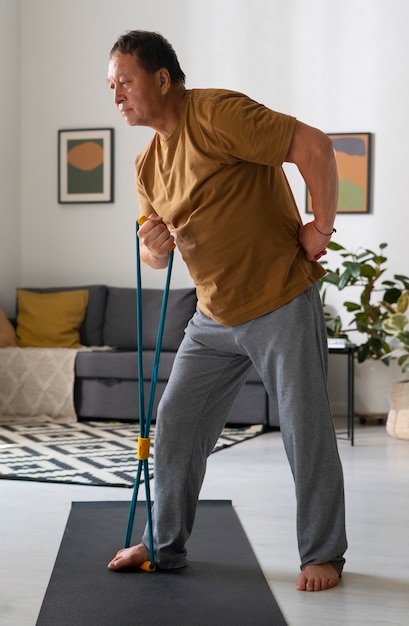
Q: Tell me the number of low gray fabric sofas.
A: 1